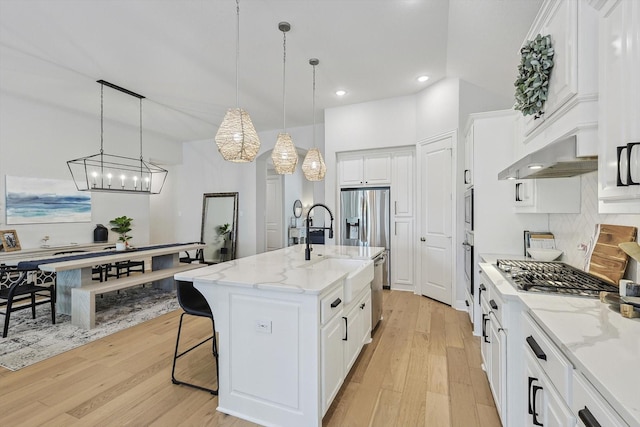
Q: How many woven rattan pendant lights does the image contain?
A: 3